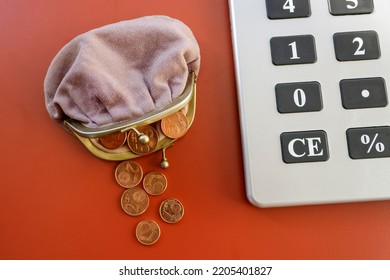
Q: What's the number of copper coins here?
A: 8